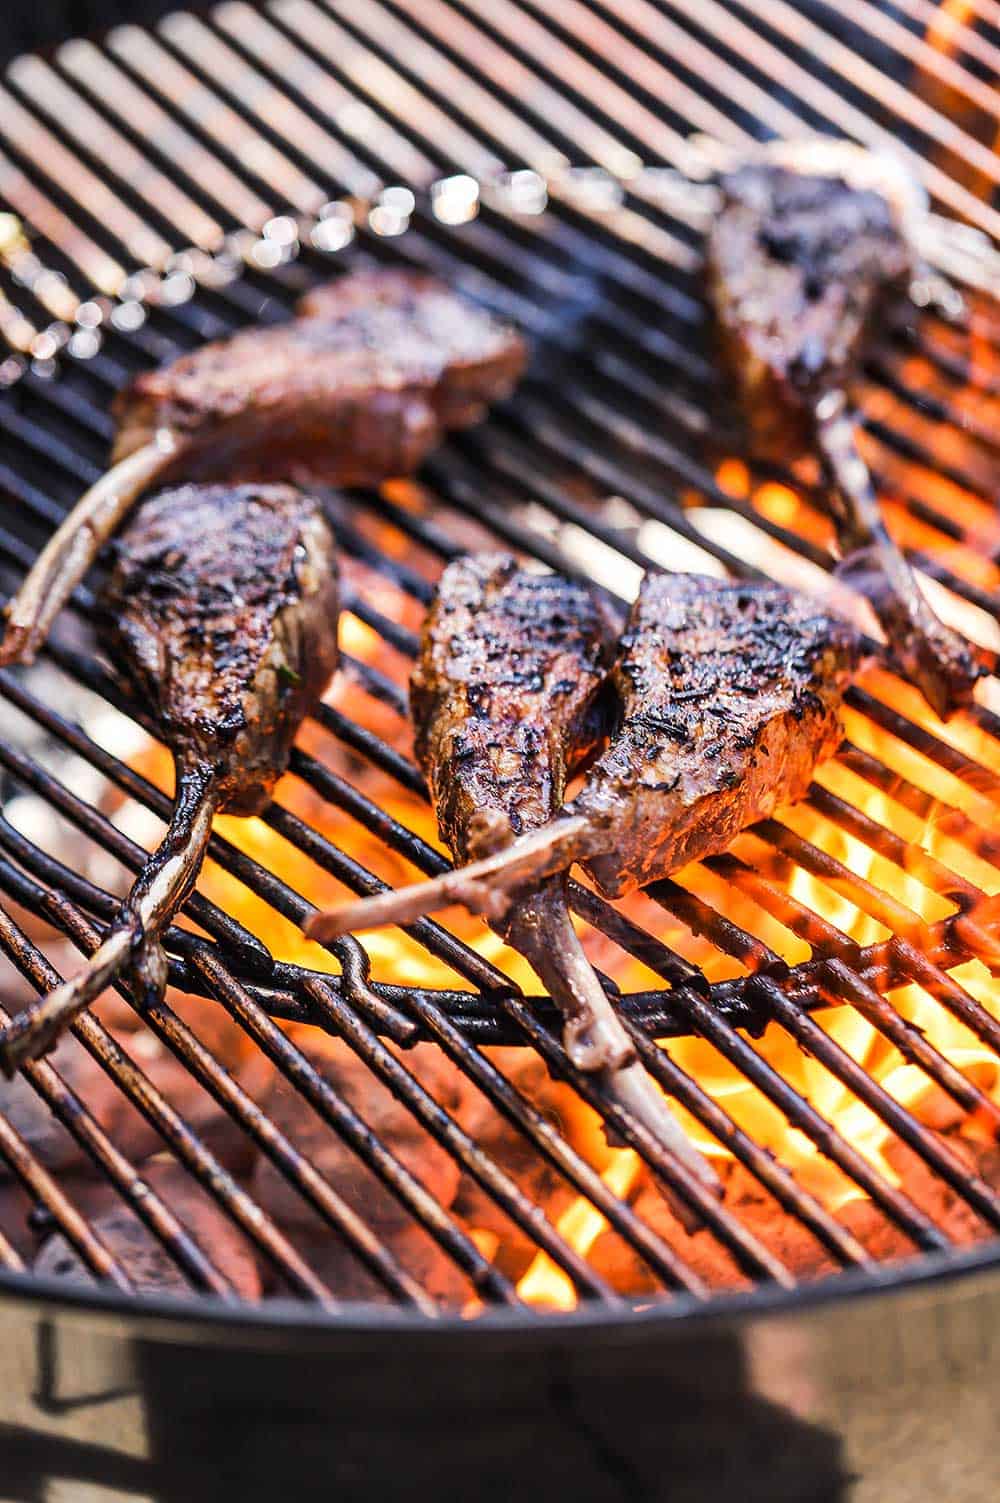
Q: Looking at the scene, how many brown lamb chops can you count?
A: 5